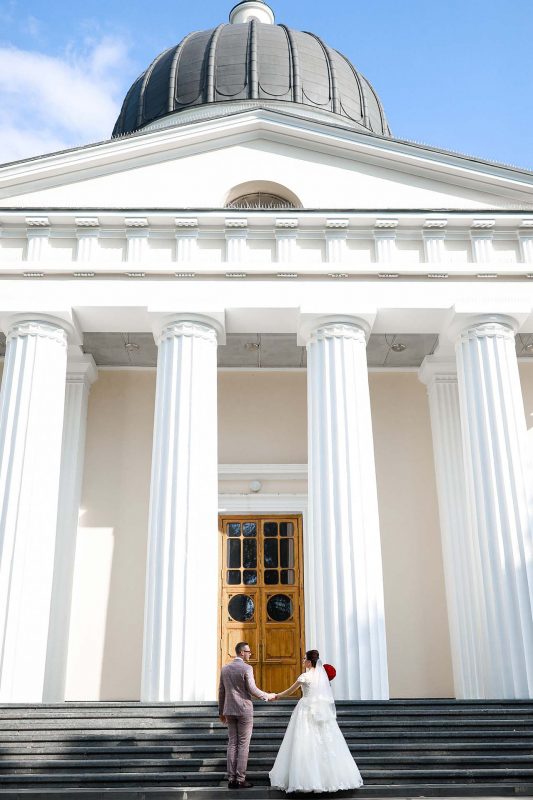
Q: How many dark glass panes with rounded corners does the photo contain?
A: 12